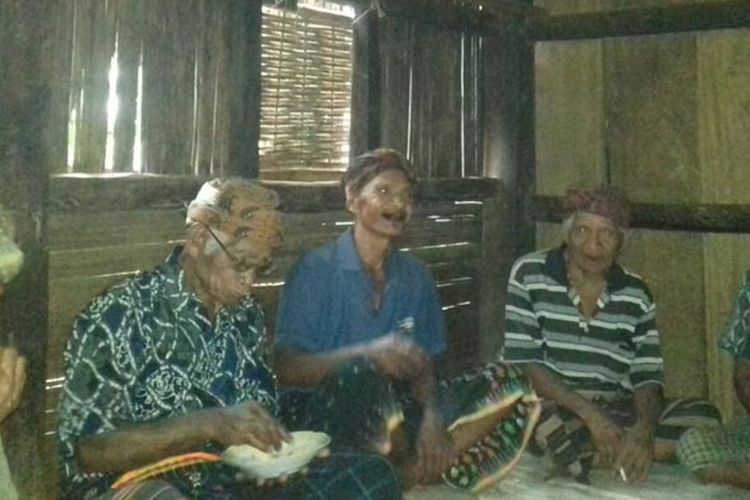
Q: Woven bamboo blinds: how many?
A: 1